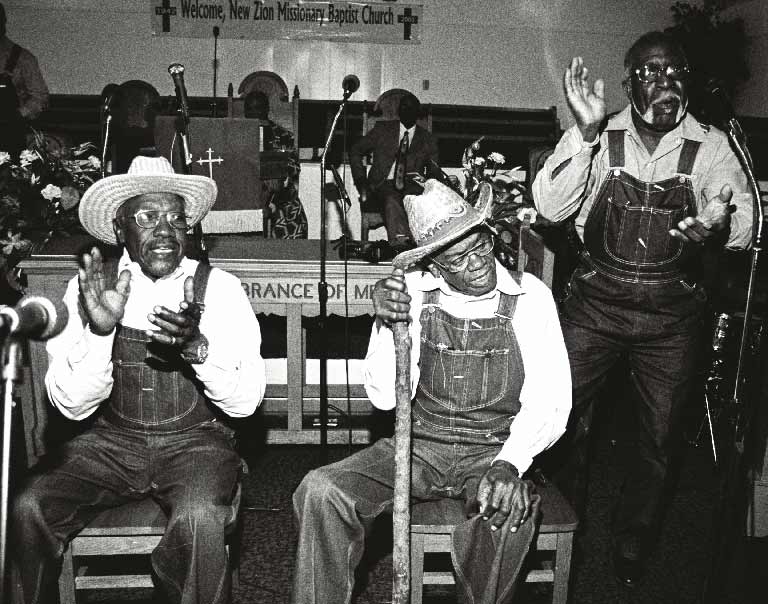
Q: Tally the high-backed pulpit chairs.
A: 3